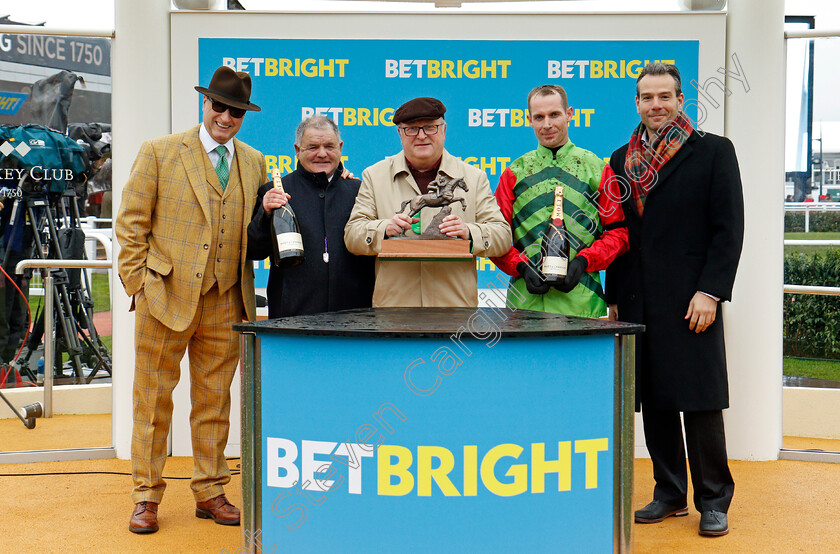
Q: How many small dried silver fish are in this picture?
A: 0